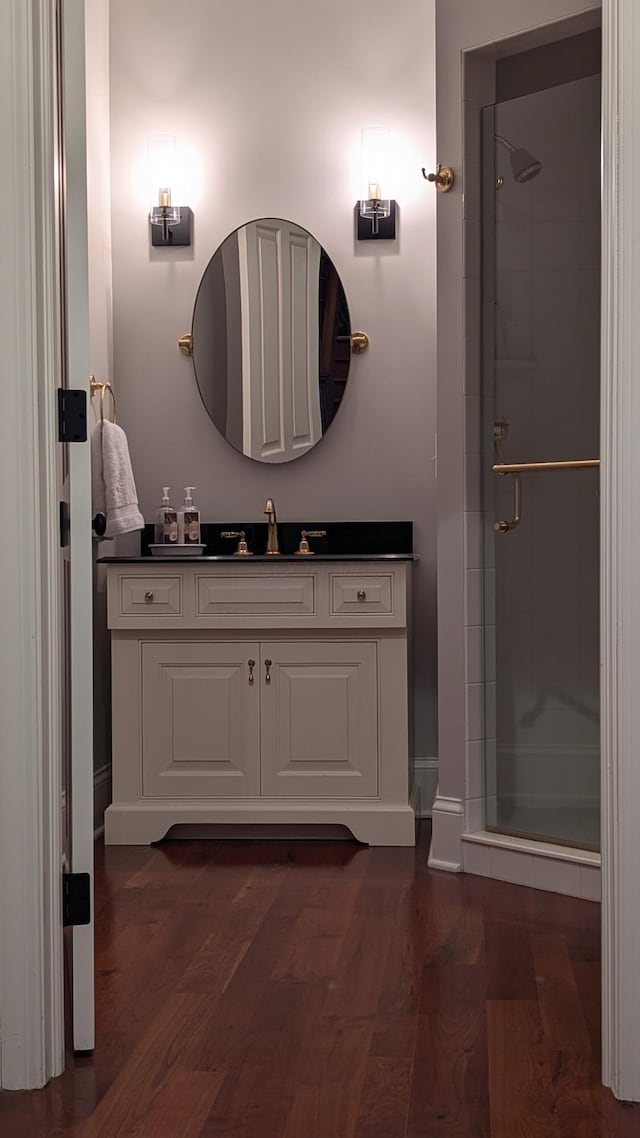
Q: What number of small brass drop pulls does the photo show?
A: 2